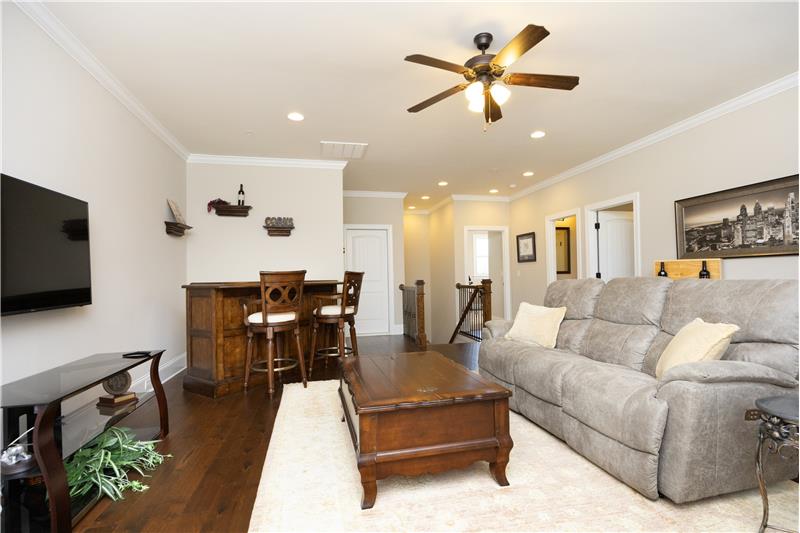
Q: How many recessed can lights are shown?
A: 7